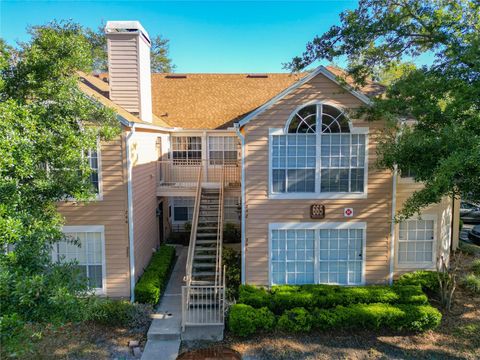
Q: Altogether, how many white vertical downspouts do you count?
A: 3